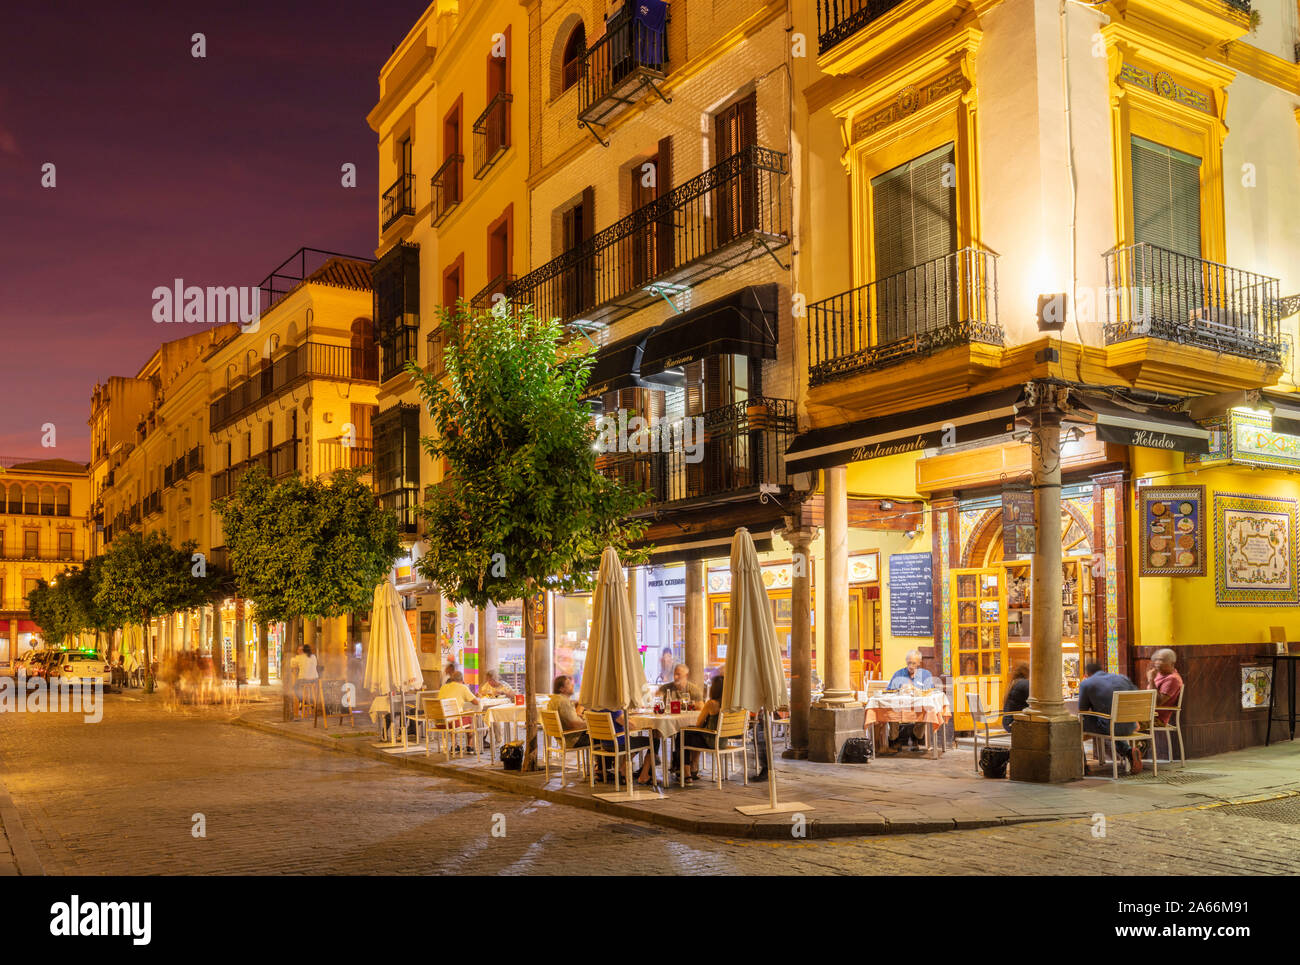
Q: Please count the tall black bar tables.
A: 1